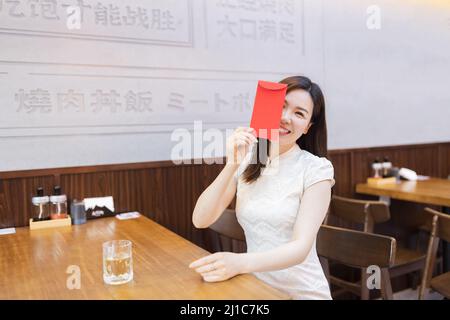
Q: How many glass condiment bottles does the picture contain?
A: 4